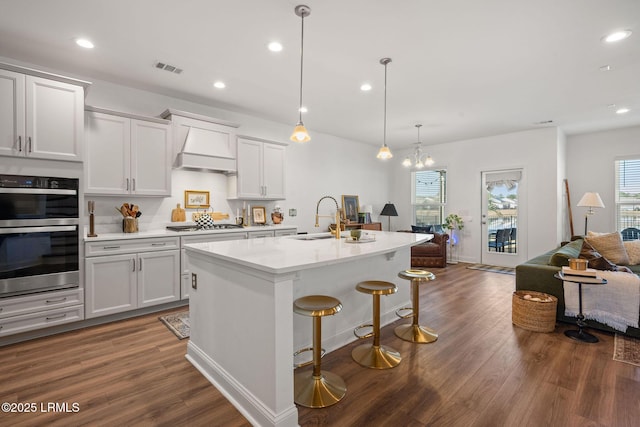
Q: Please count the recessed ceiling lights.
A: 7